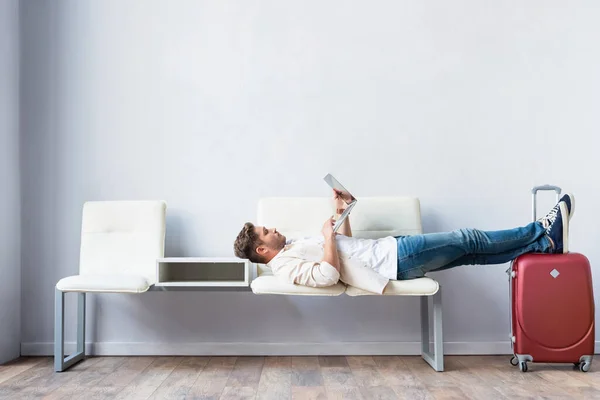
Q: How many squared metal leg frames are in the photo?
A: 2